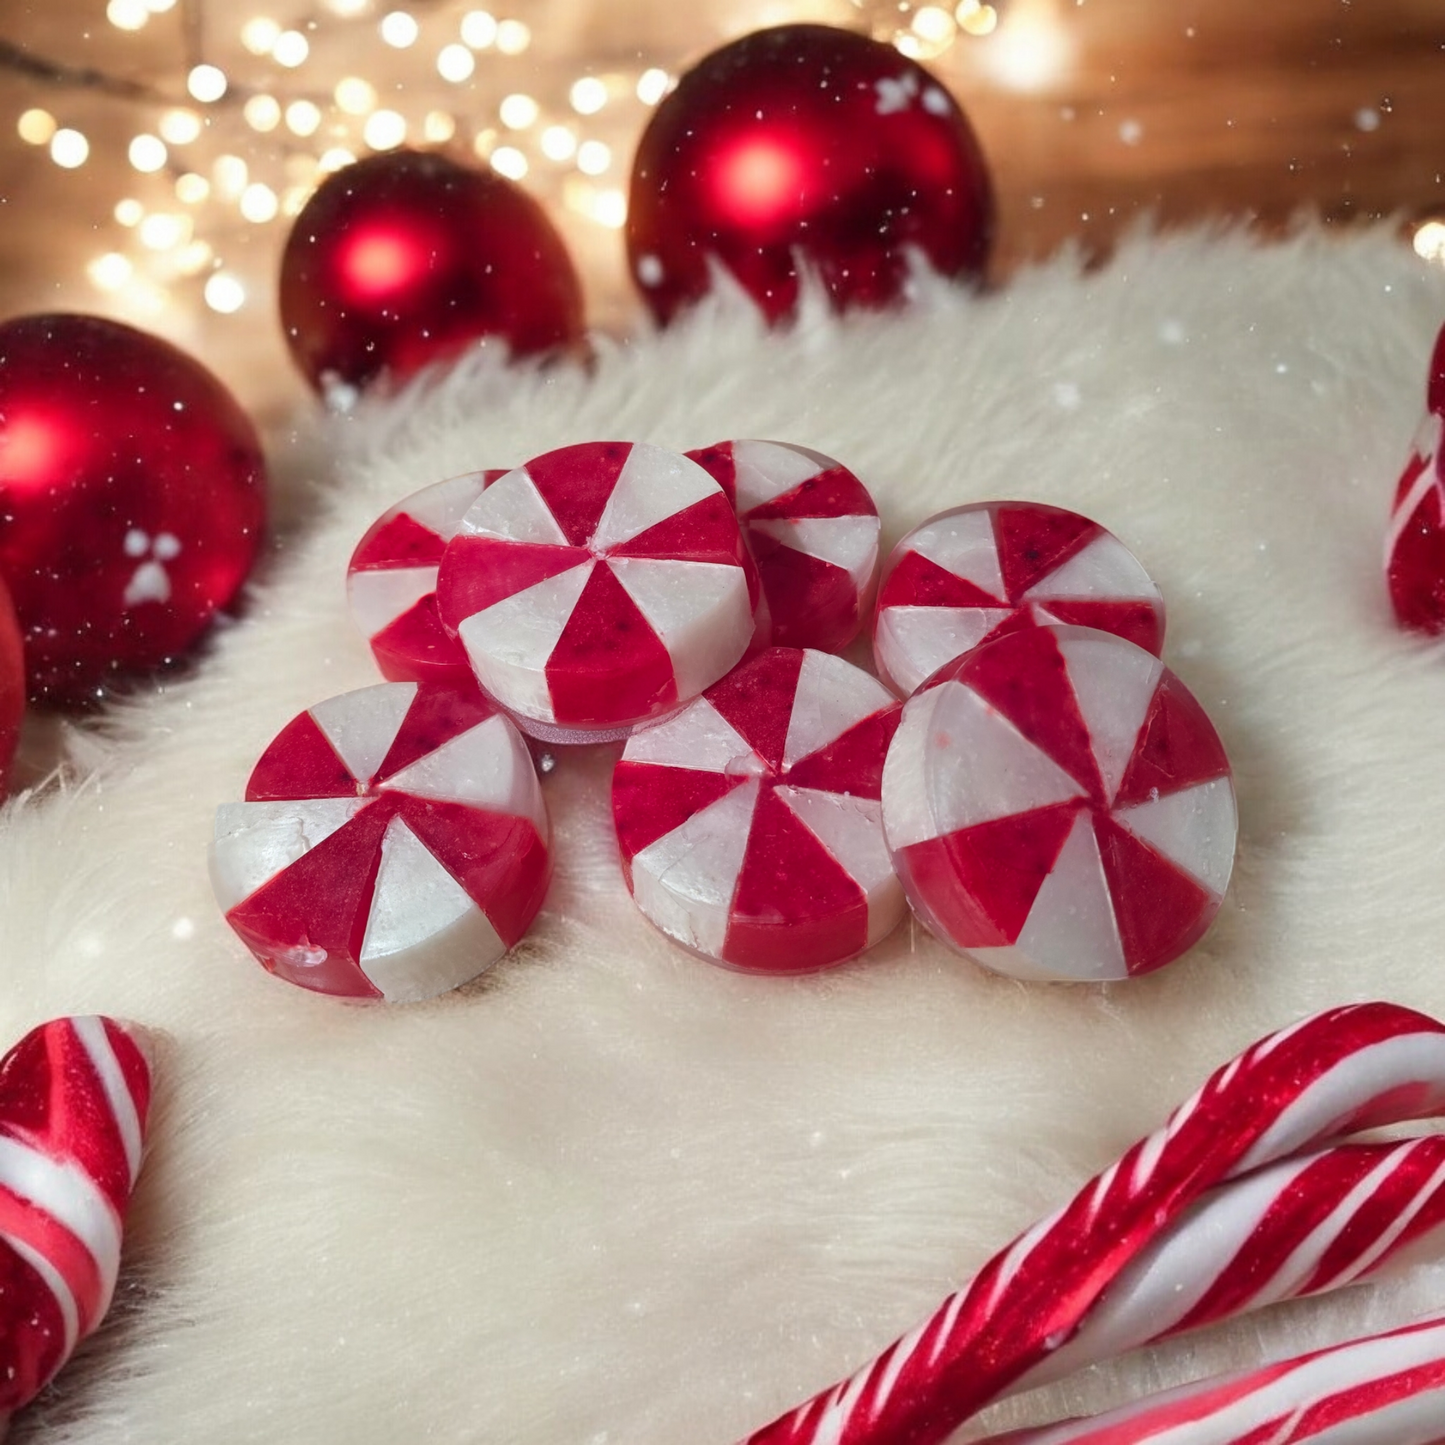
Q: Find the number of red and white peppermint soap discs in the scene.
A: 7